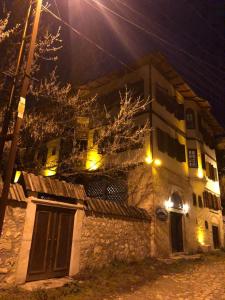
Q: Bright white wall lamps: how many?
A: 2